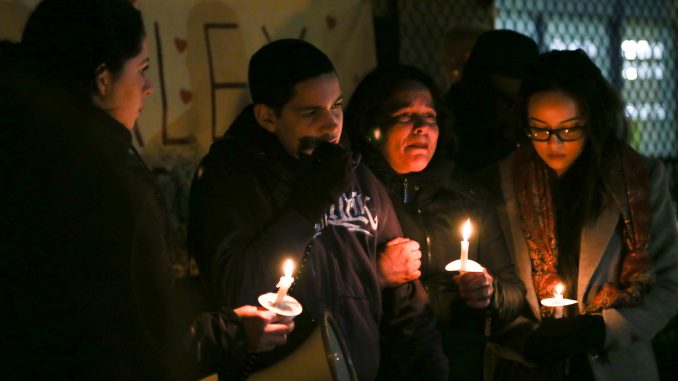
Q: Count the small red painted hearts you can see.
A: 3